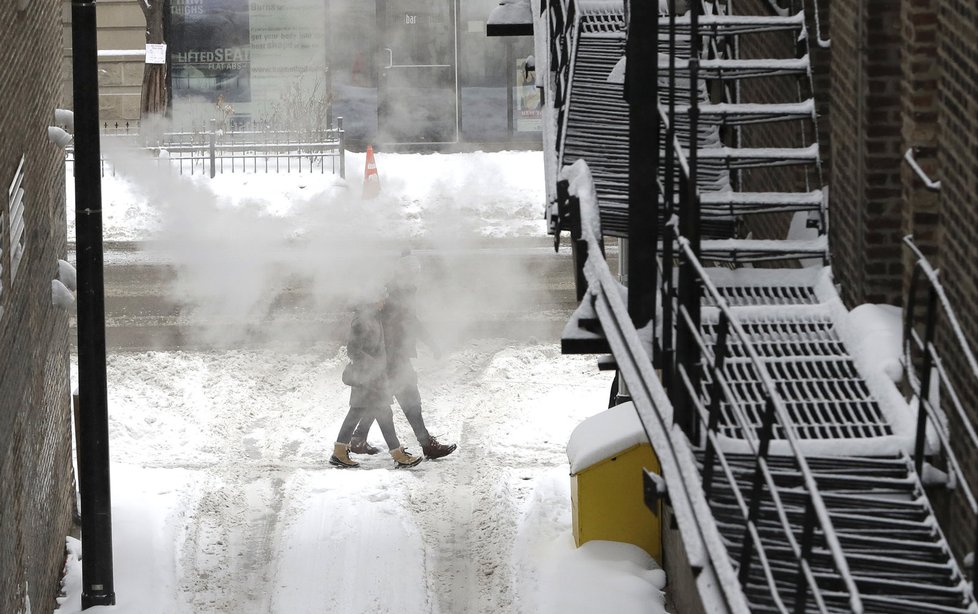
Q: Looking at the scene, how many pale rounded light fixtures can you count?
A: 4